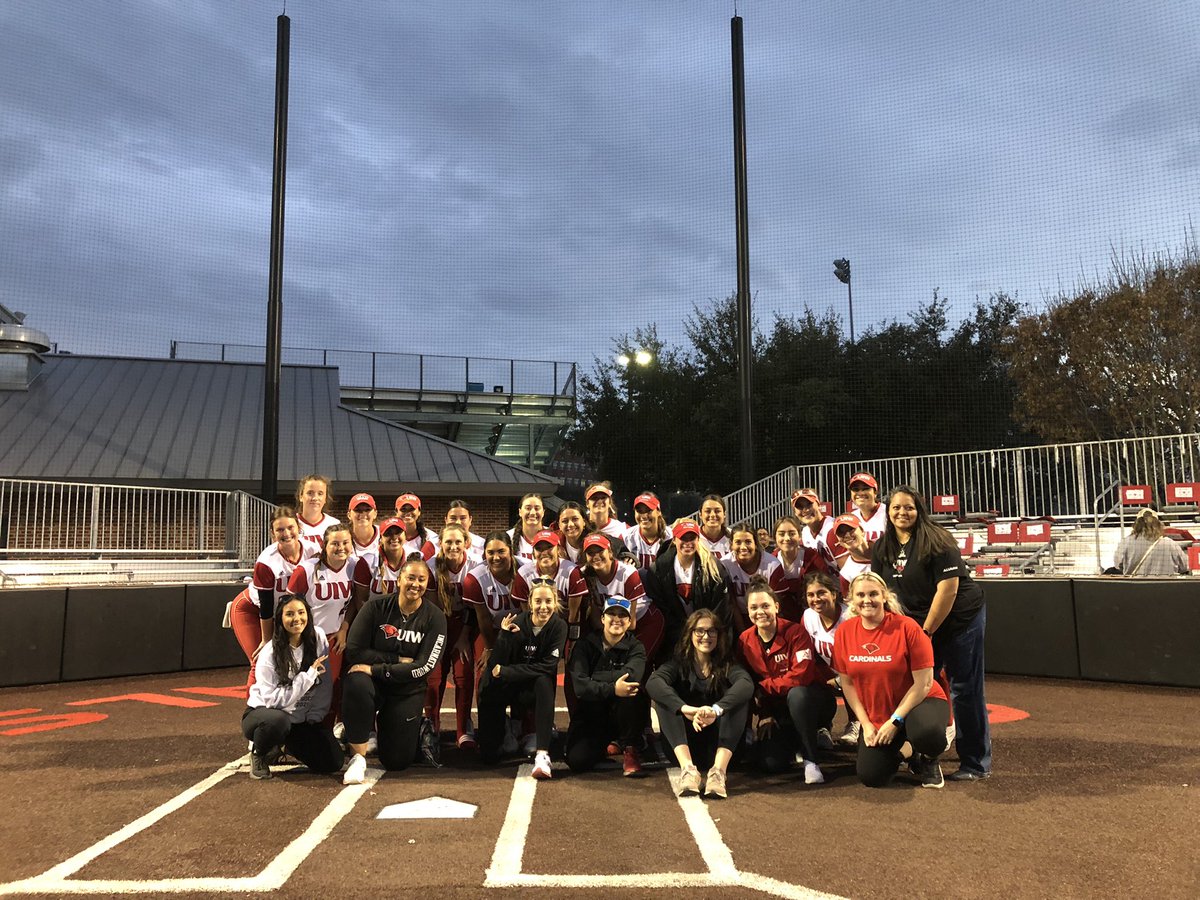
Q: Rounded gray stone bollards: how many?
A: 0